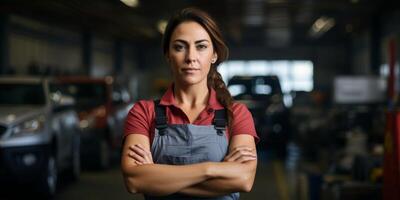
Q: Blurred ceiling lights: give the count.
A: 3